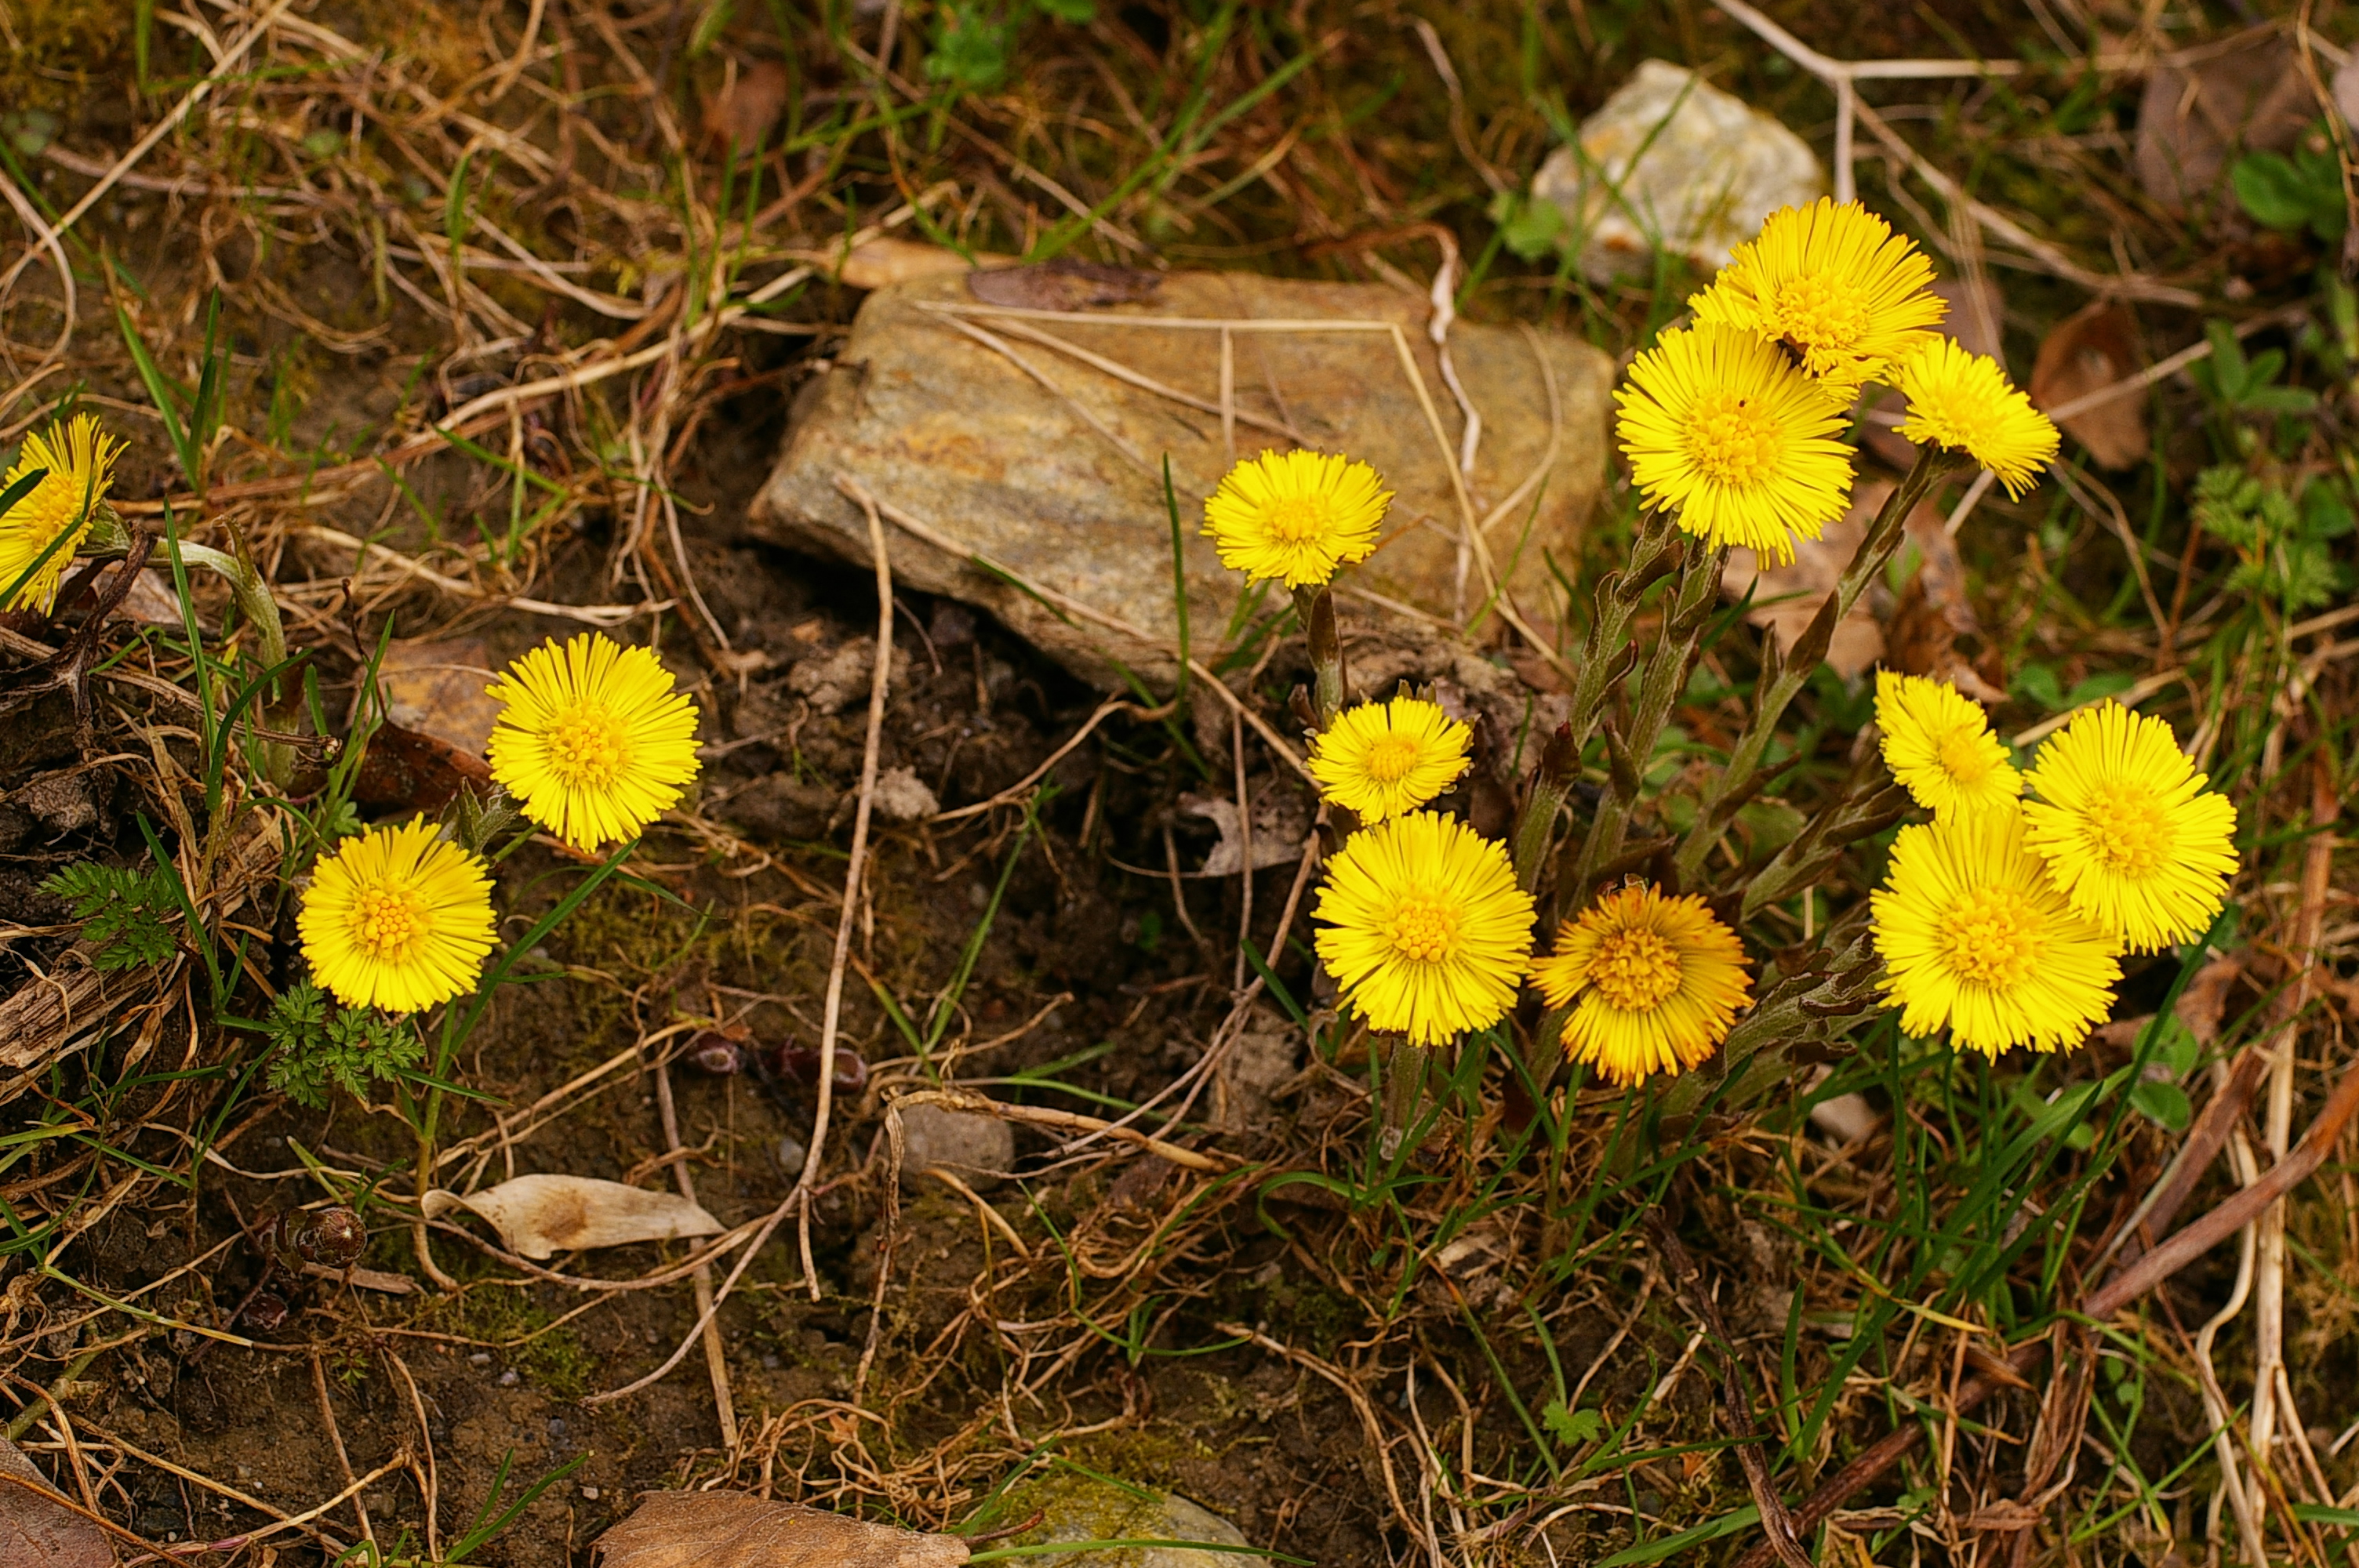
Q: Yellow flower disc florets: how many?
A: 13